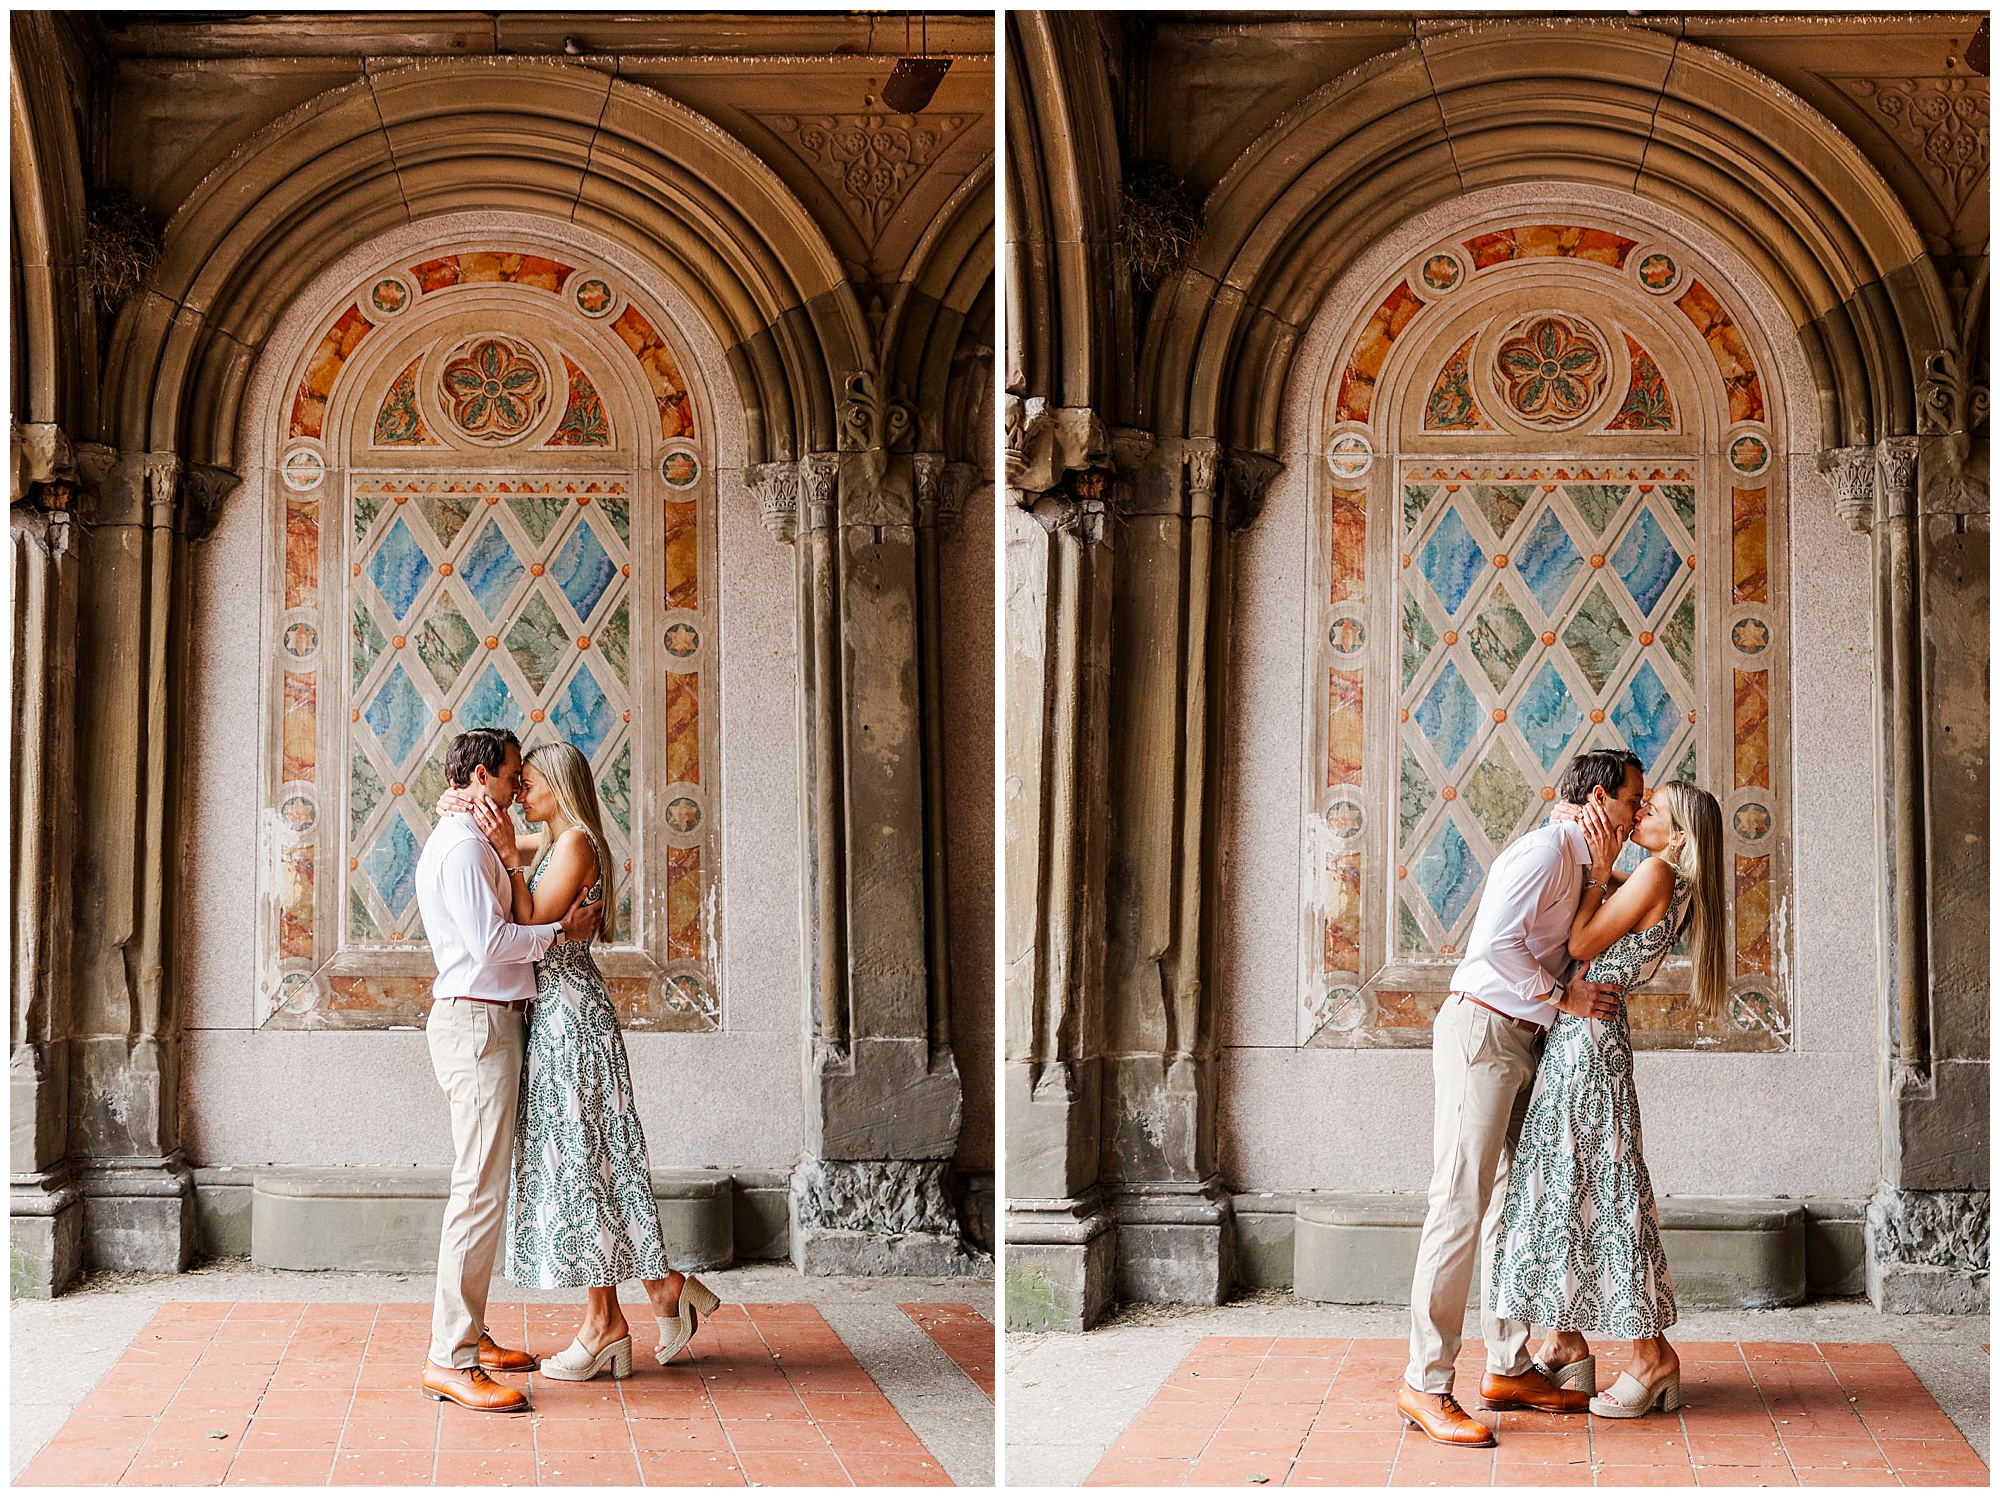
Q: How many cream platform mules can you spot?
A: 4